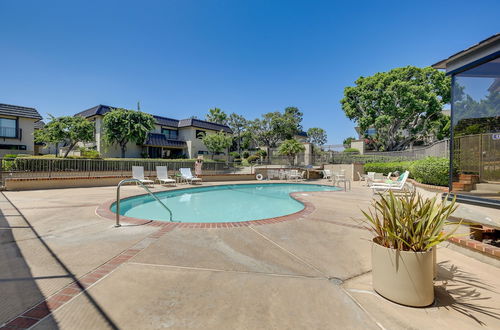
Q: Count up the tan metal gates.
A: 1